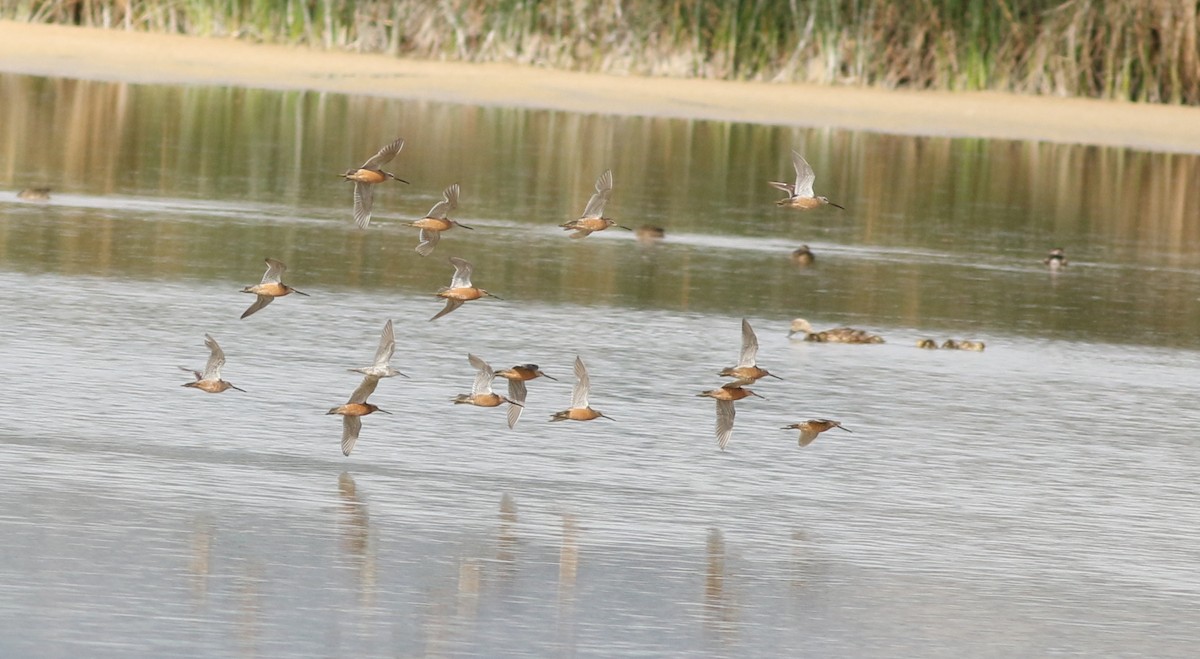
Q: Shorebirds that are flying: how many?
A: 15